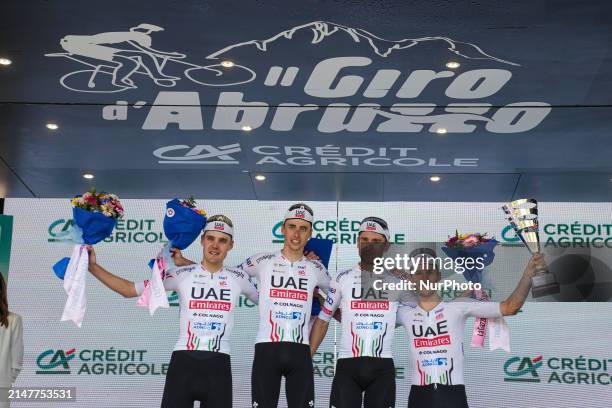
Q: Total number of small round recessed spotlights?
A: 9